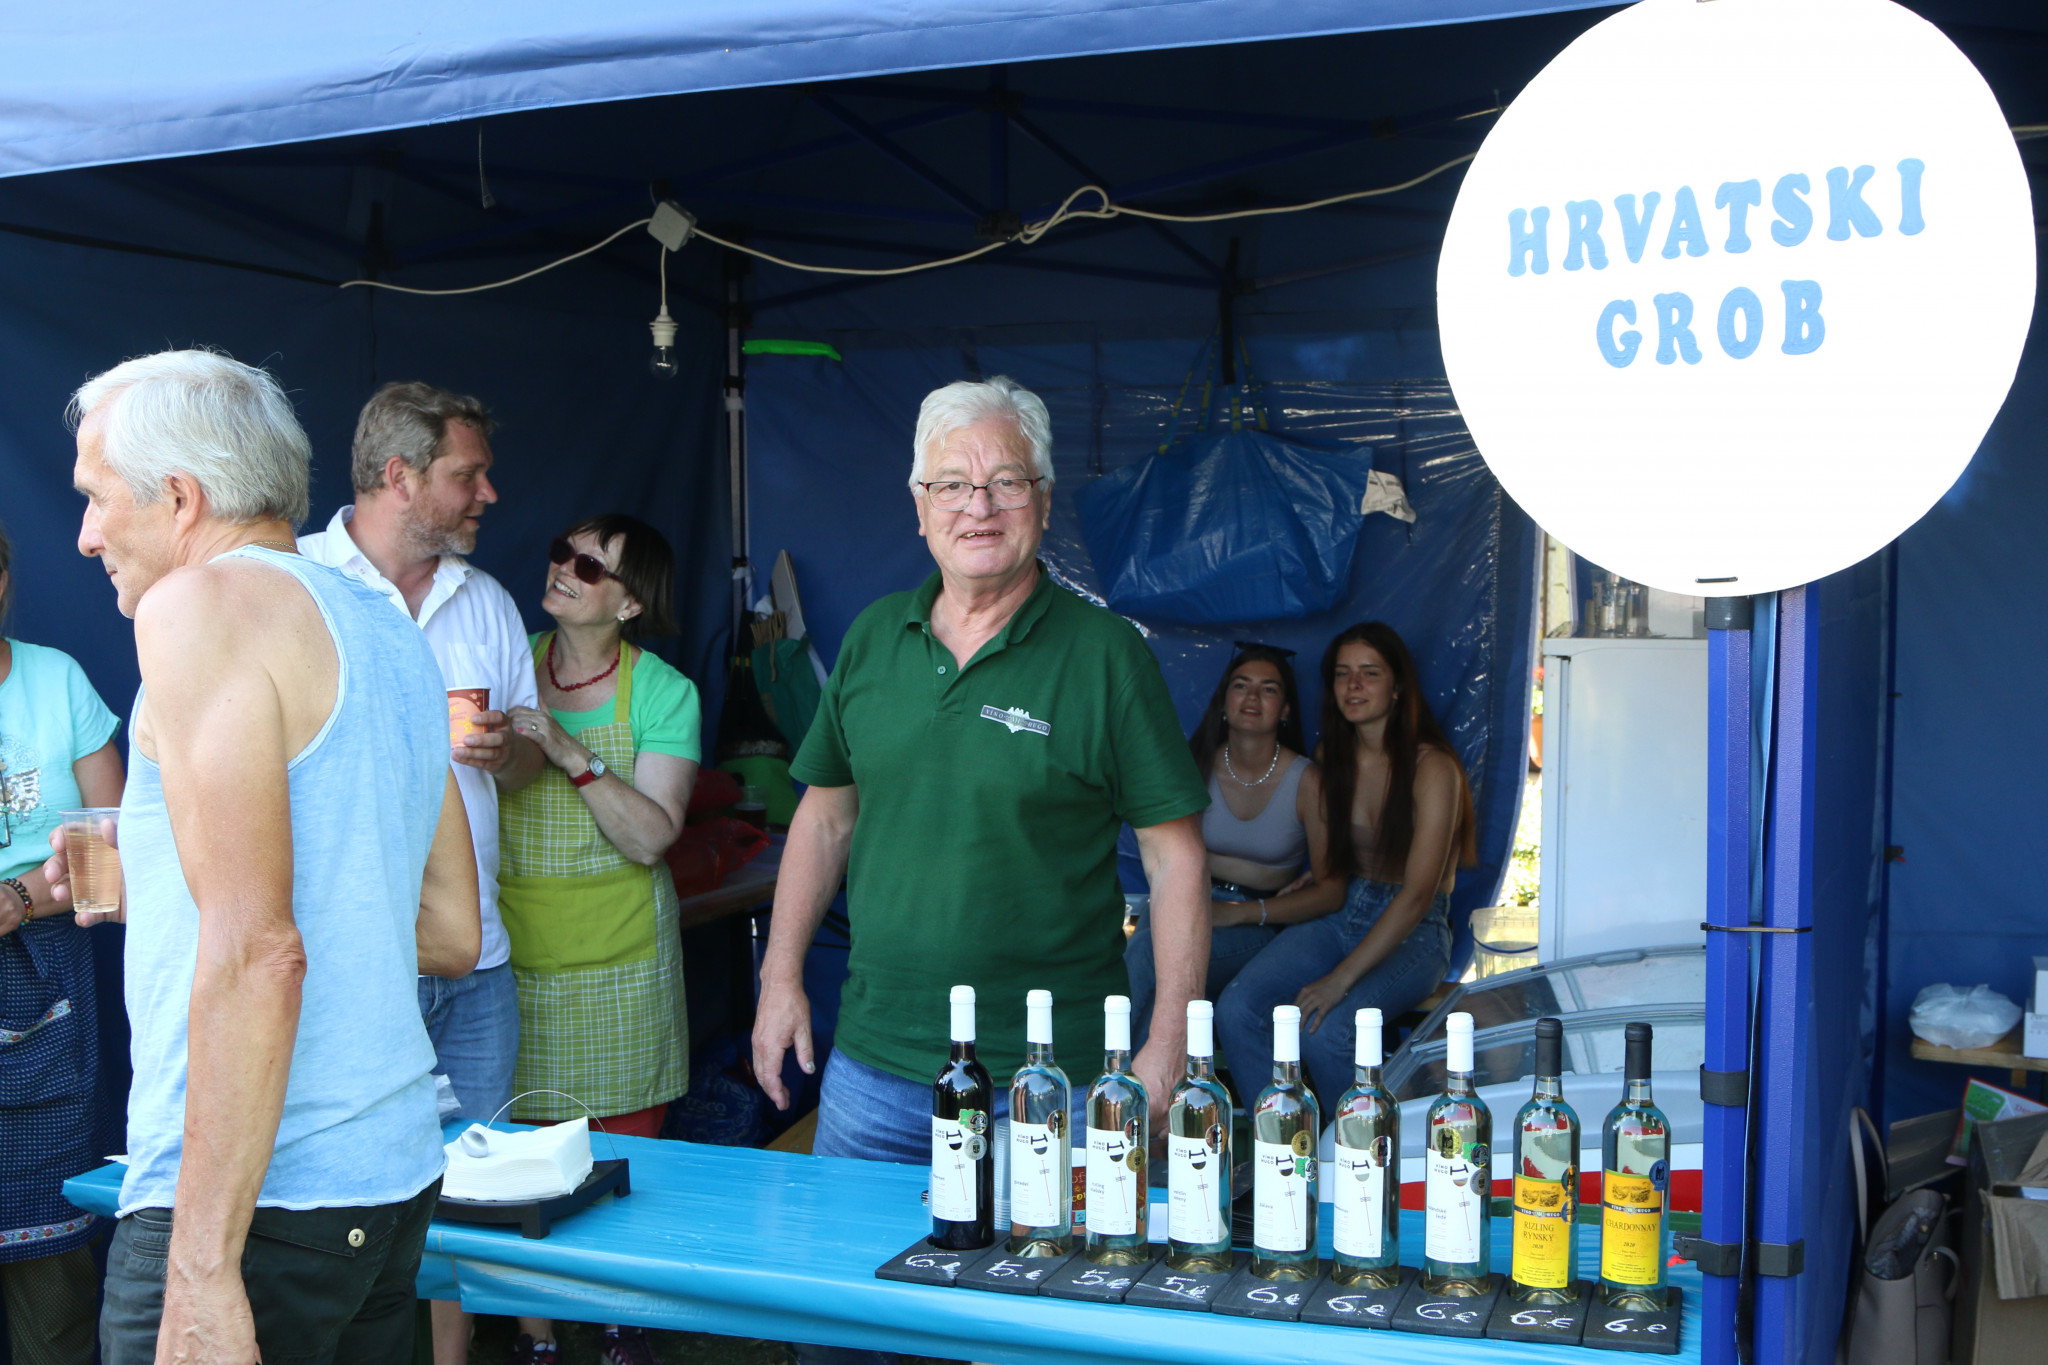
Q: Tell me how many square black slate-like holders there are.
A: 9